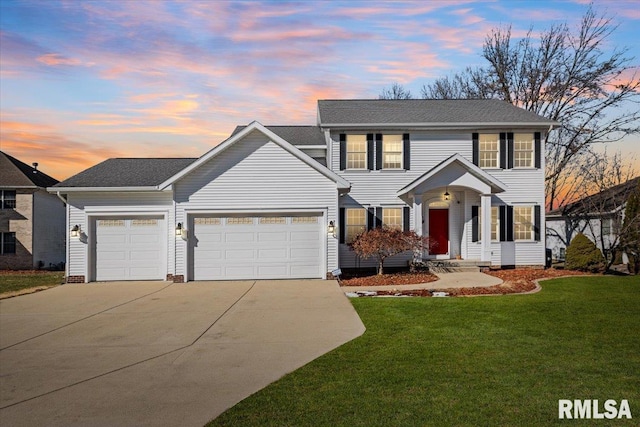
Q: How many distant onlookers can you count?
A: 0